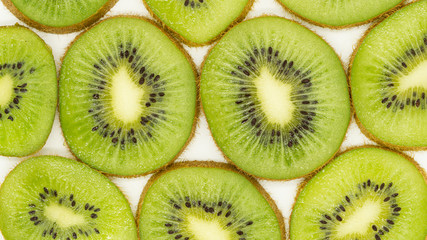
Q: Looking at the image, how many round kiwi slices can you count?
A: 10